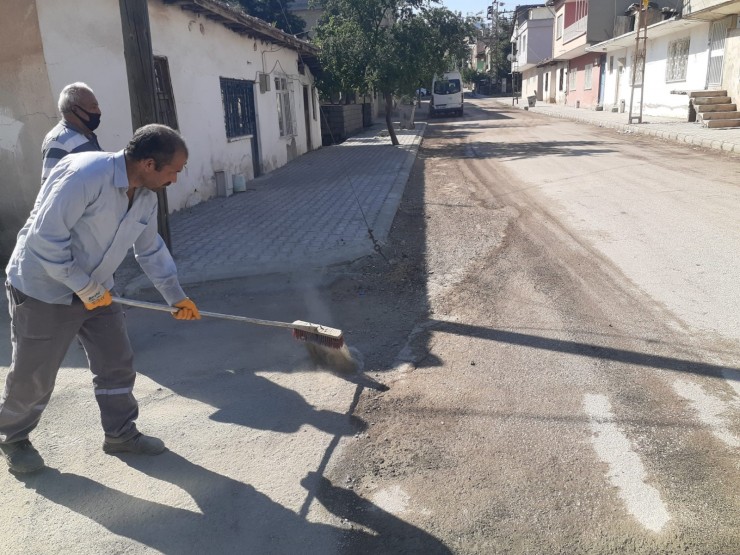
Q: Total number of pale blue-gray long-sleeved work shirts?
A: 1